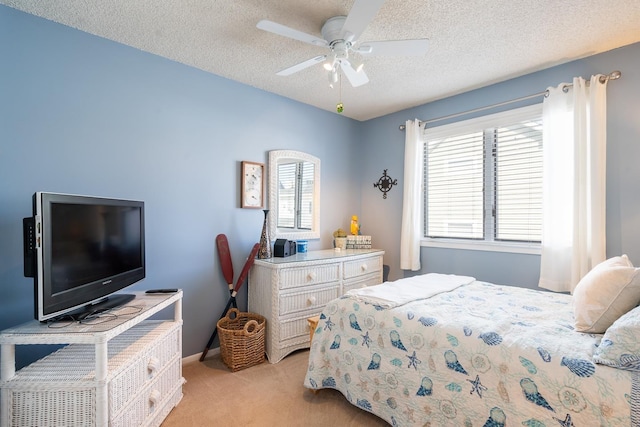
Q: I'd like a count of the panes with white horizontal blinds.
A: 2